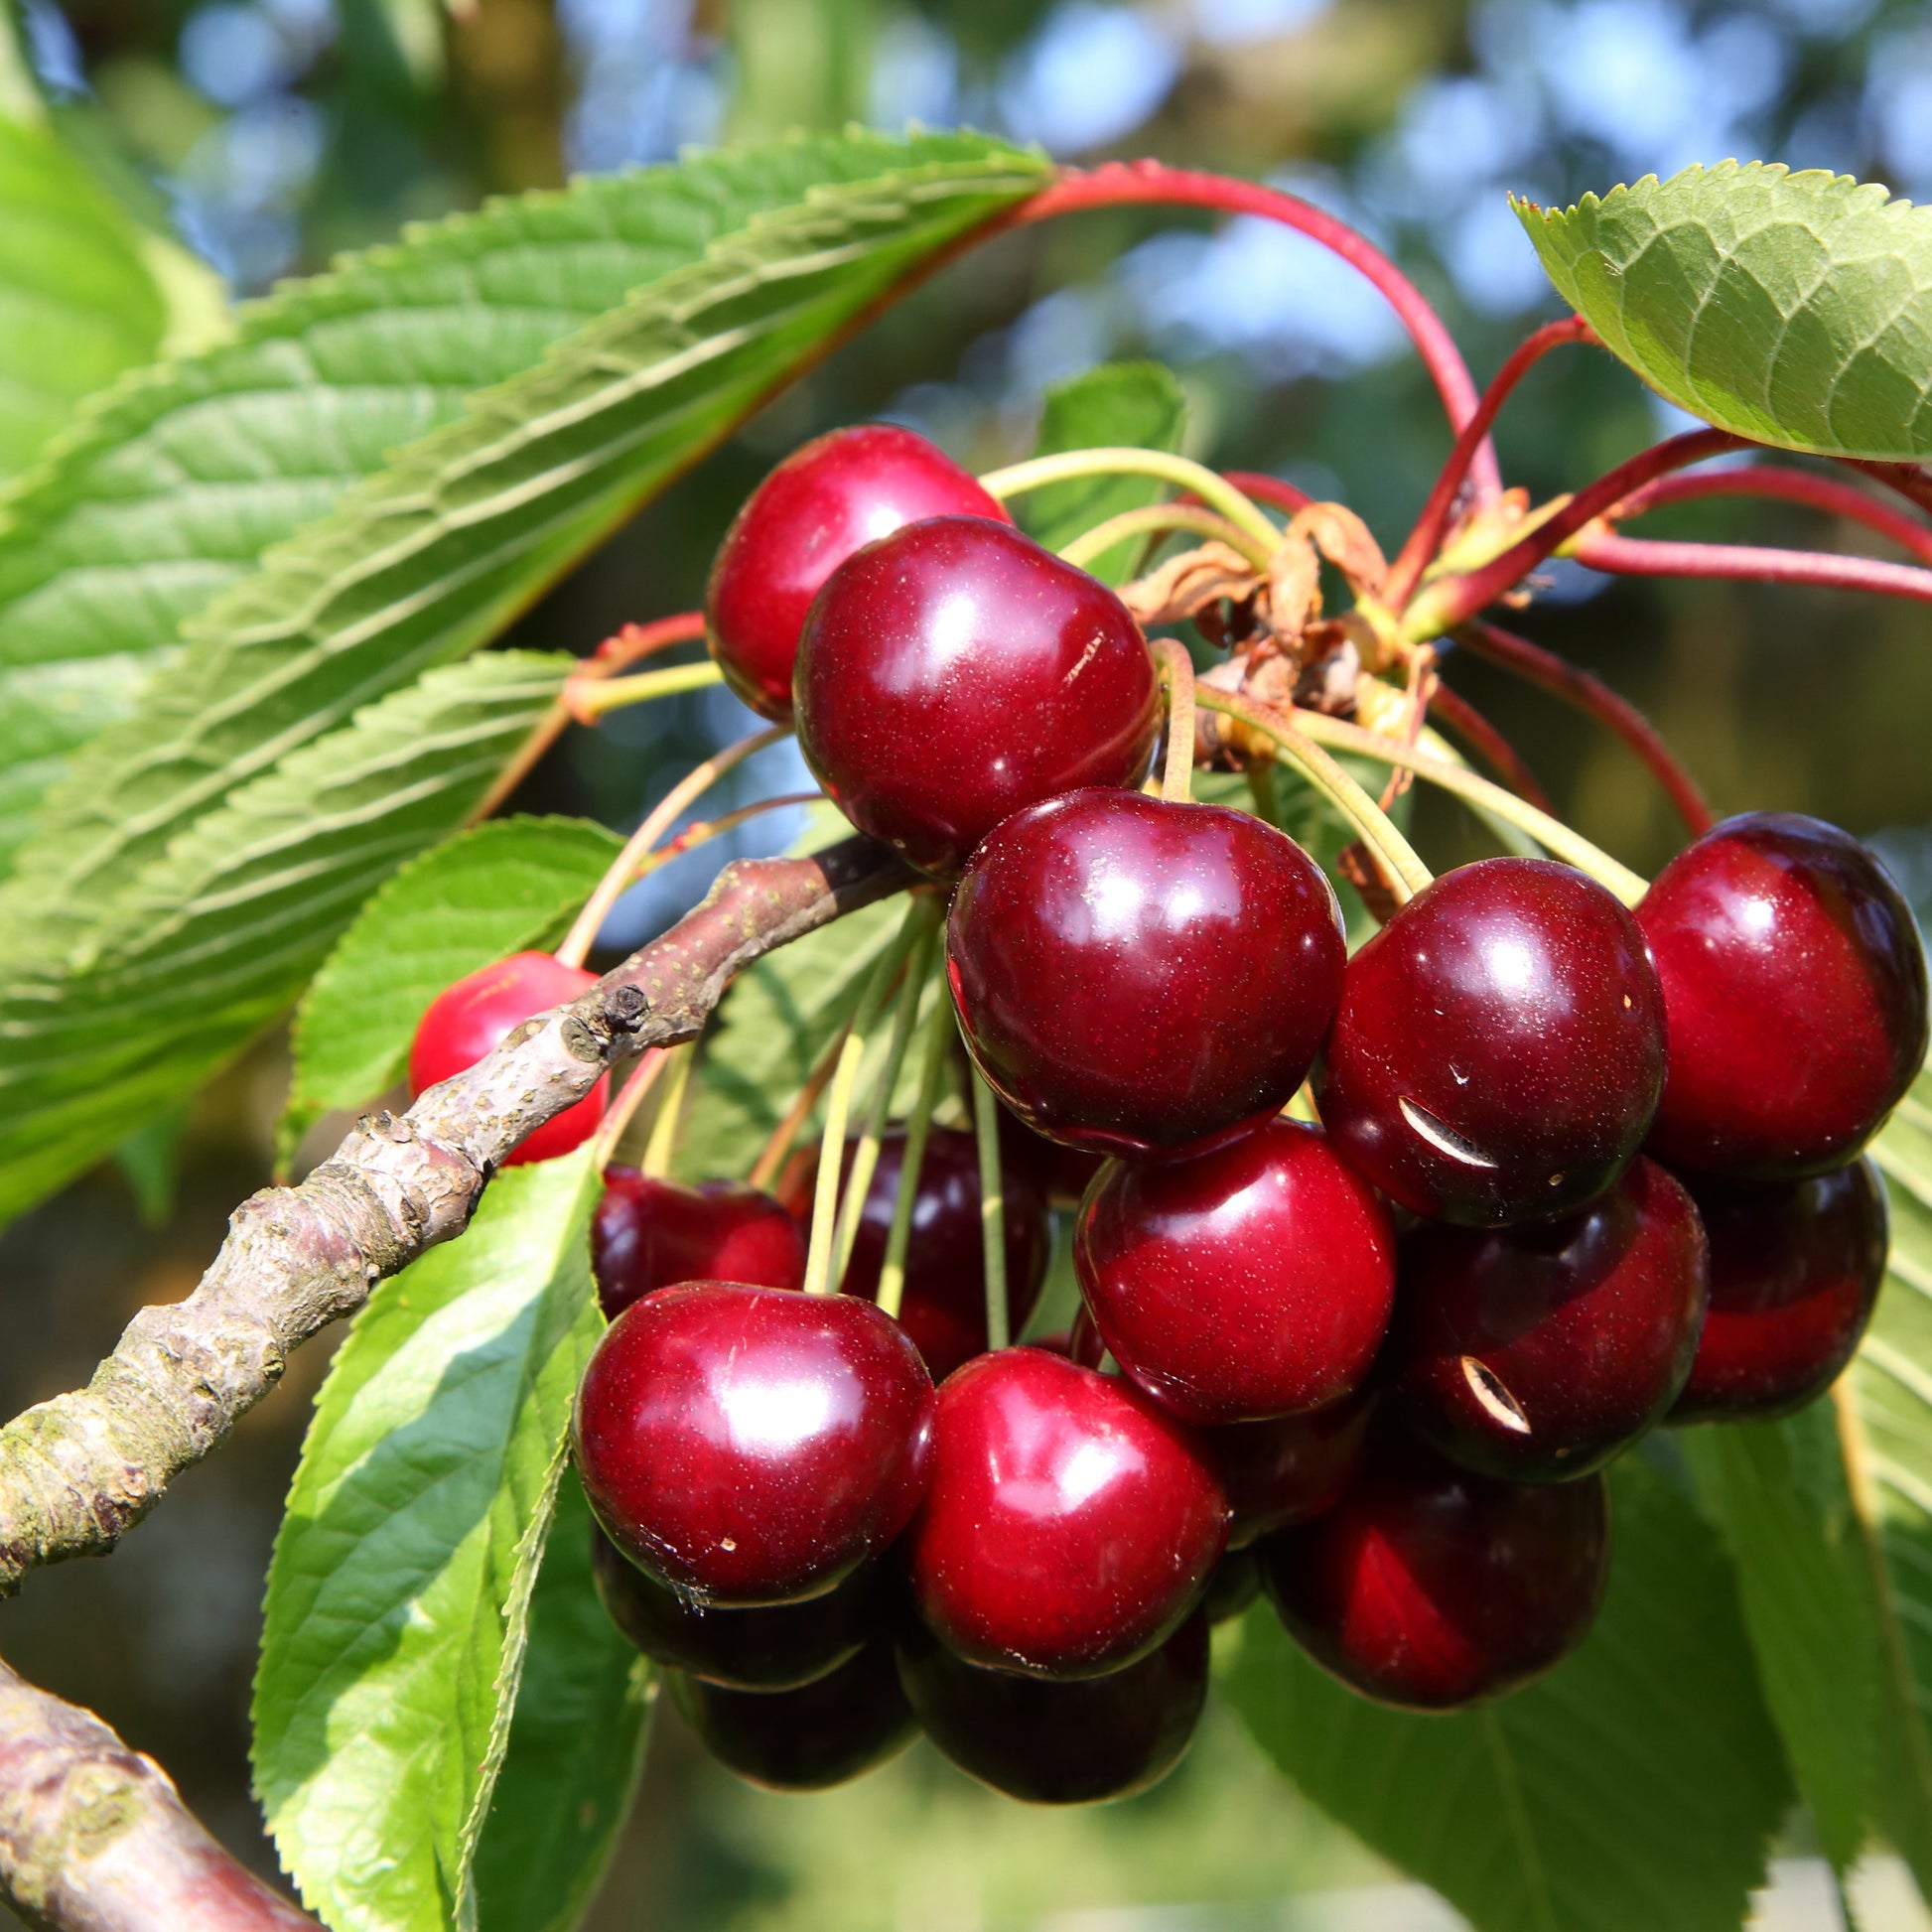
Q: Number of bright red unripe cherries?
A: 1